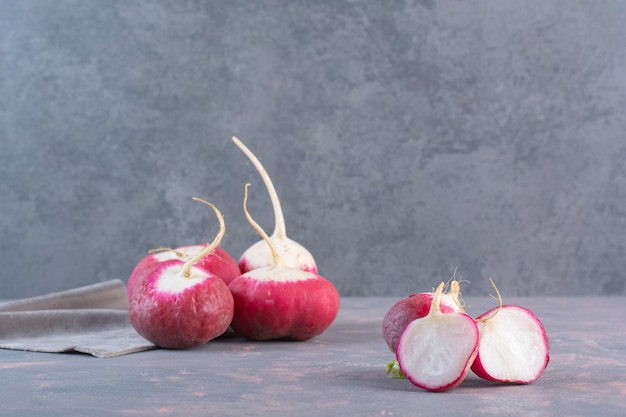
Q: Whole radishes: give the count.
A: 5